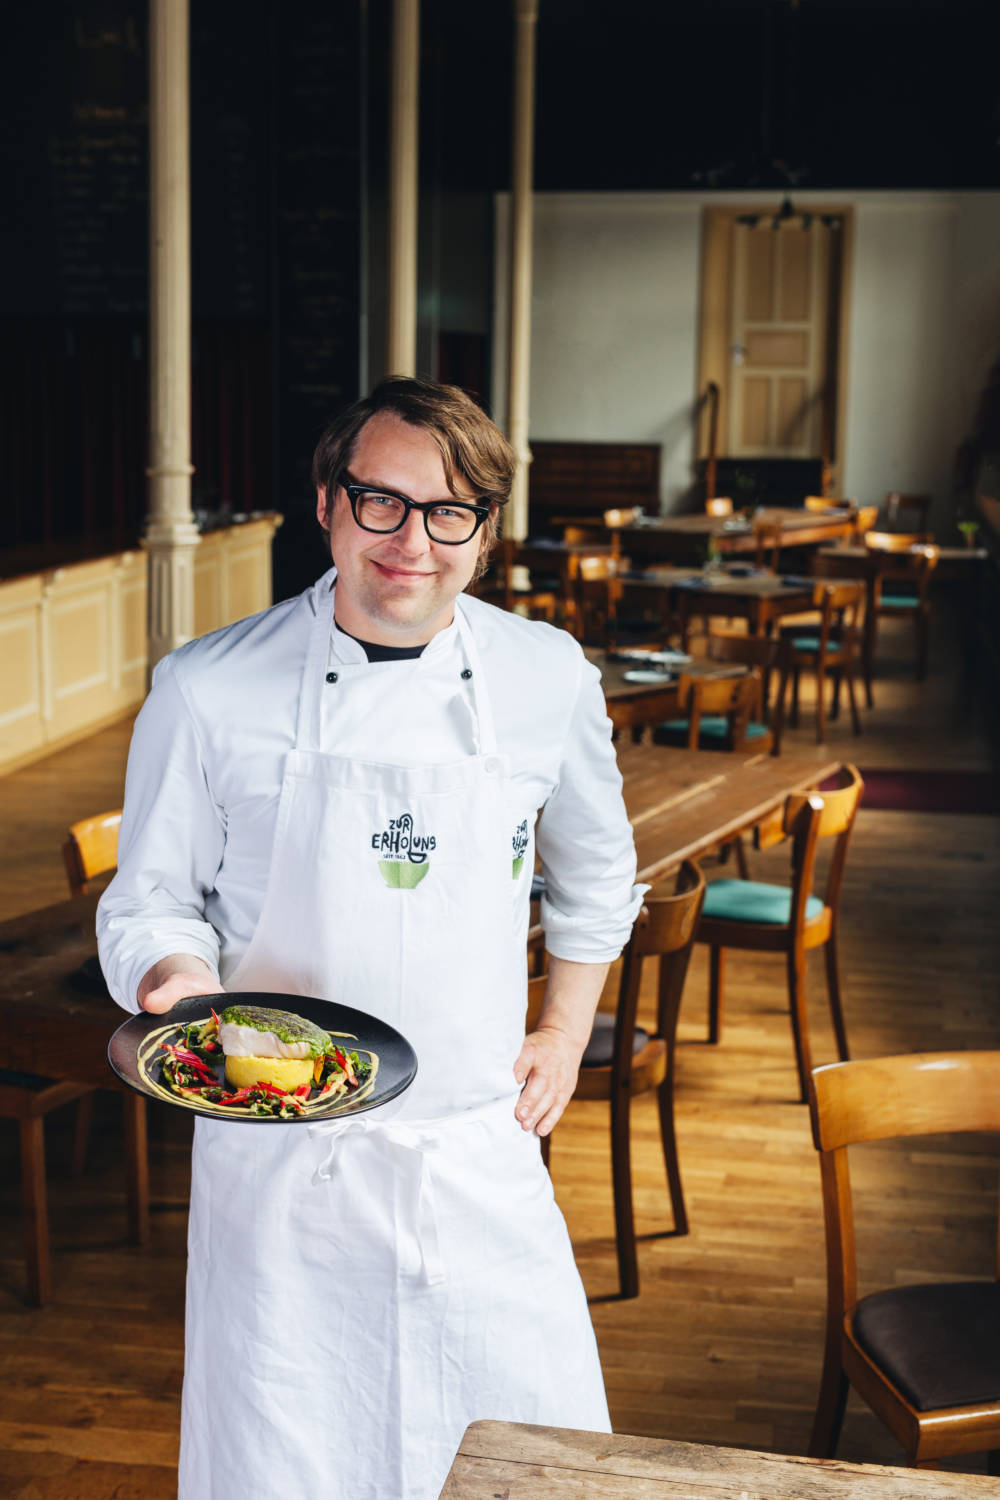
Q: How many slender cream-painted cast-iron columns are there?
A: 3